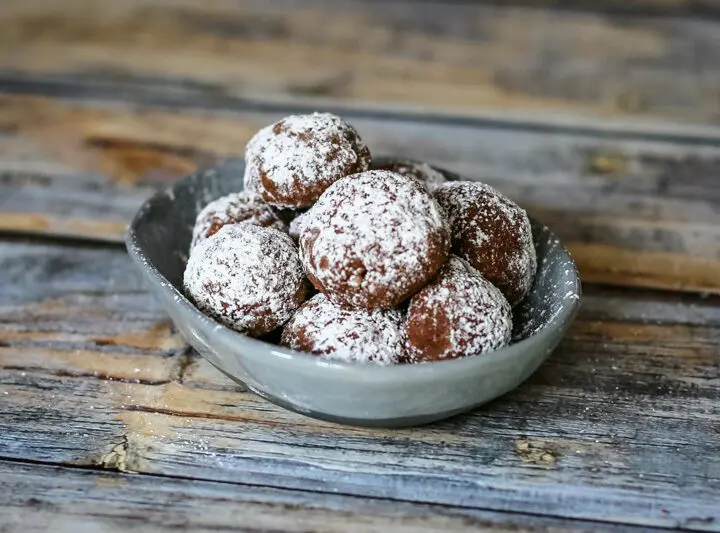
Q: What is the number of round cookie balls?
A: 8